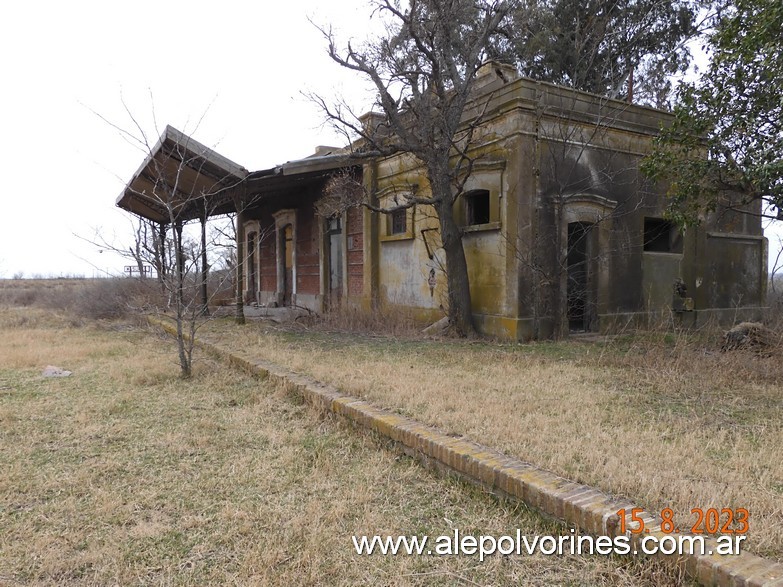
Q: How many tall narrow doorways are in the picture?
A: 4